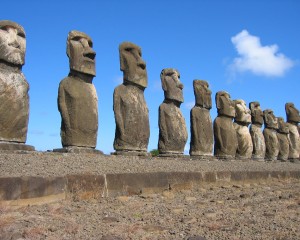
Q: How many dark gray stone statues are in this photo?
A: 11